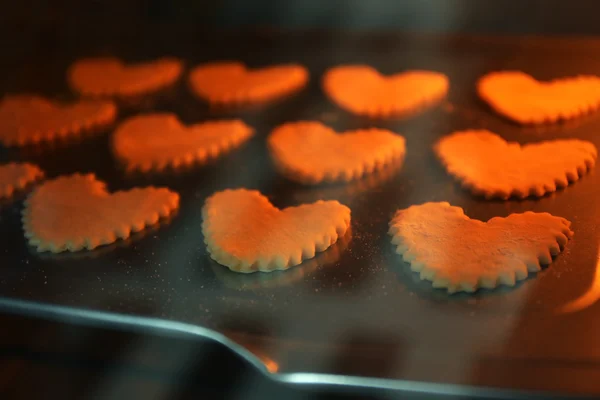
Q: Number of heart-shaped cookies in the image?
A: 12